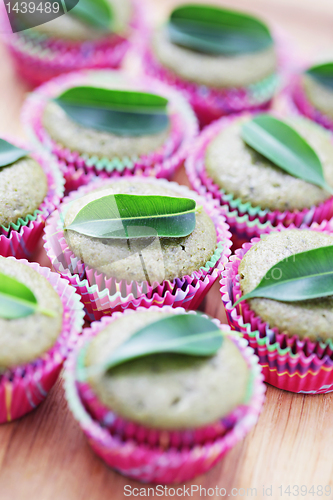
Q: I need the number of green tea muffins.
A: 10